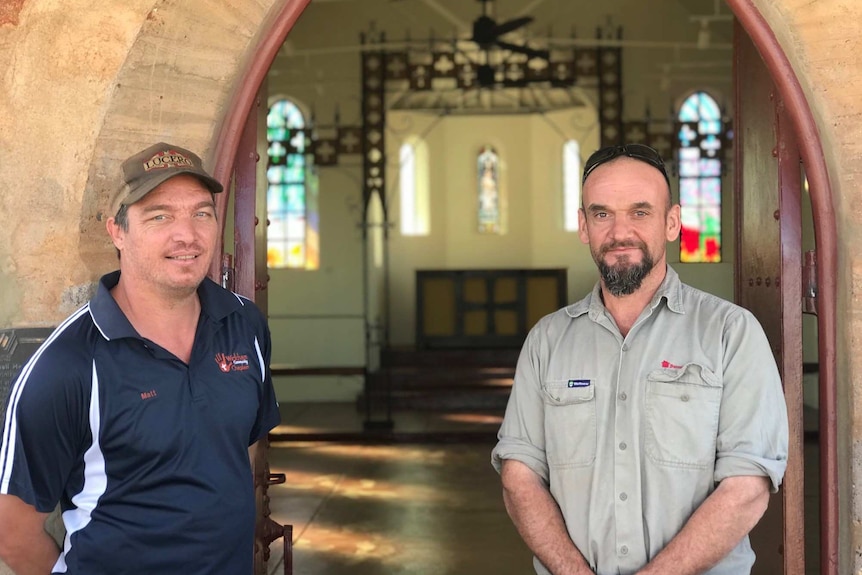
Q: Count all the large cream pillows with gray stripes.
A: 0